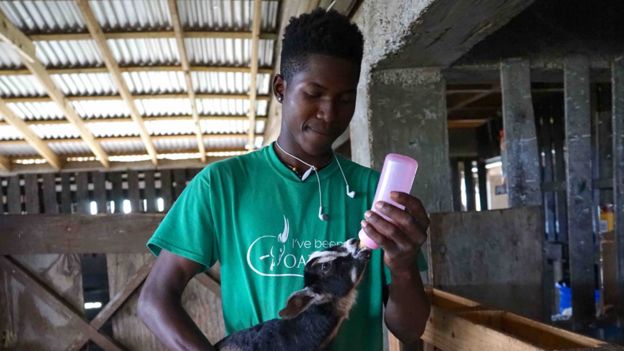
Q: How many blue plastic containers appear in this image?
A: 1